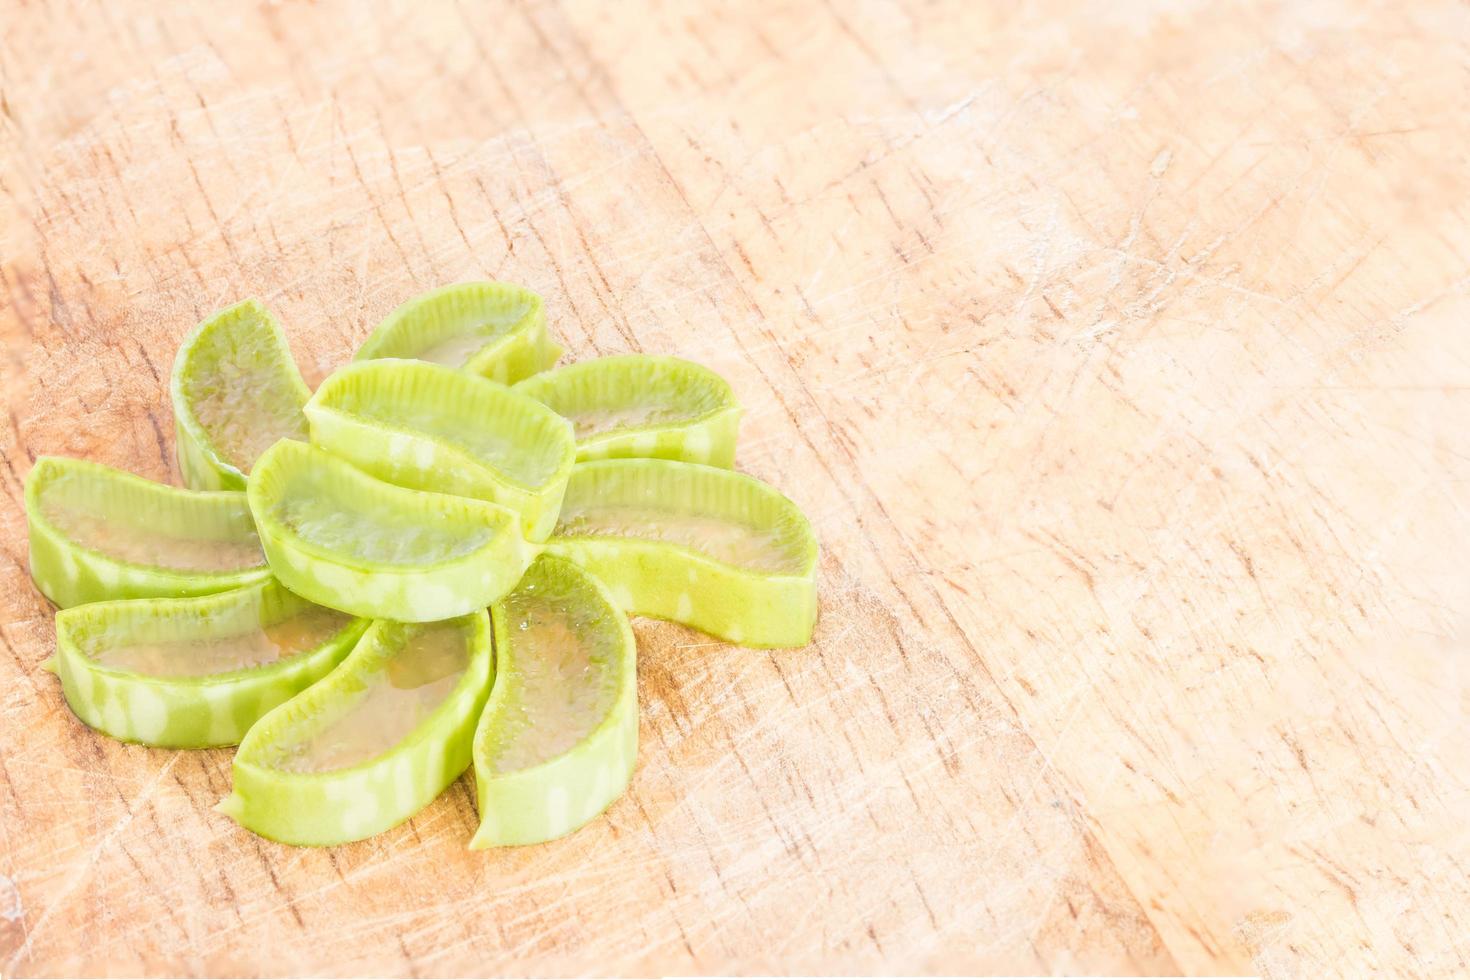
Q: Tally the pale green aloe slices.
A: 10